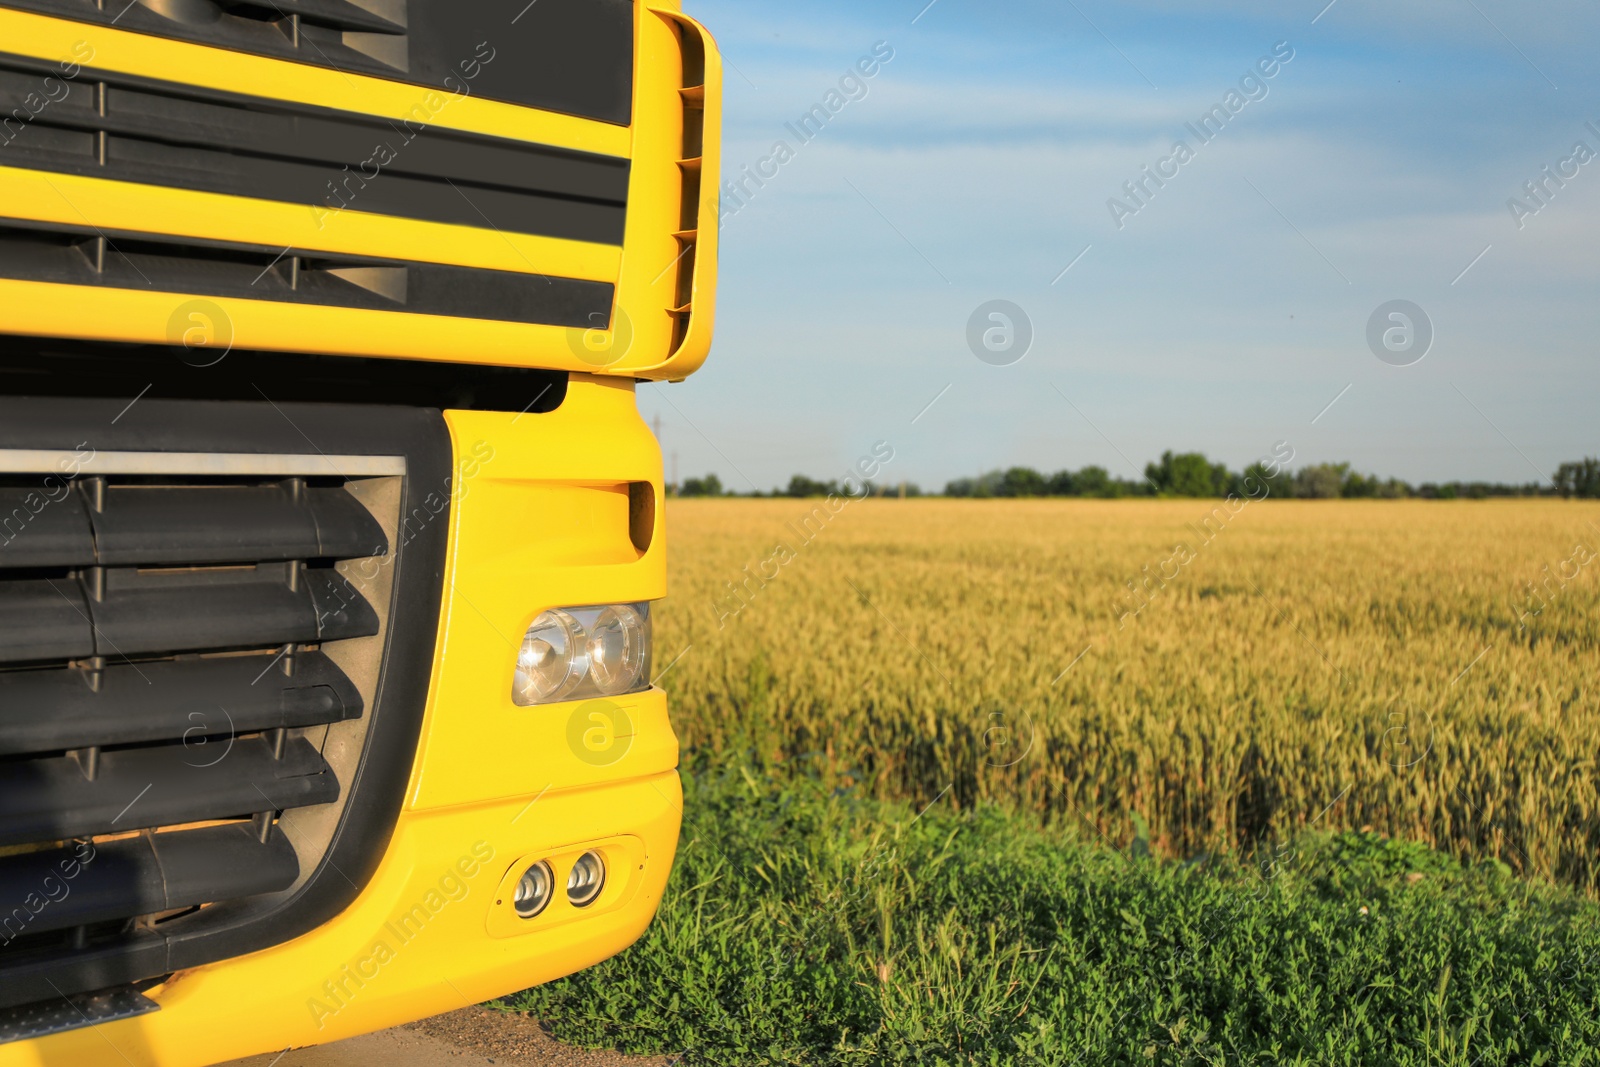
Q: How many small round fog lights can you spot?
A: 2